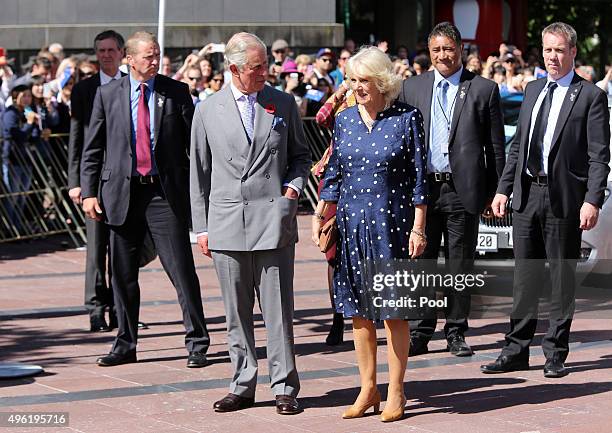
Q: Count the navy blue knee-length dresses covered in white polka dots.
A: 1